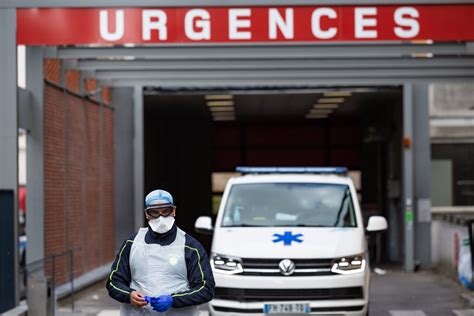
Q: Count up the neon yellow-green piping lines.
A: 2